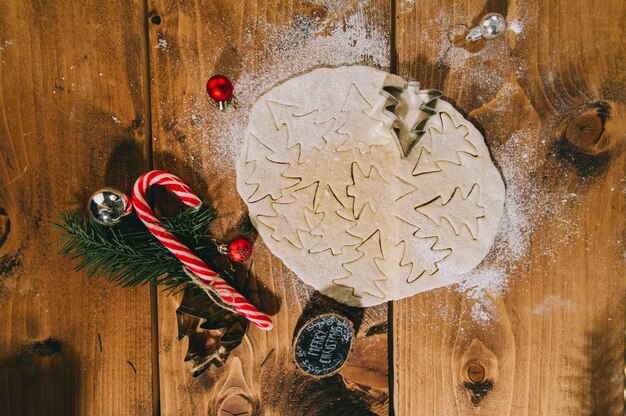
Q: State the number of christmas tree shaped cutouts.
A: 10